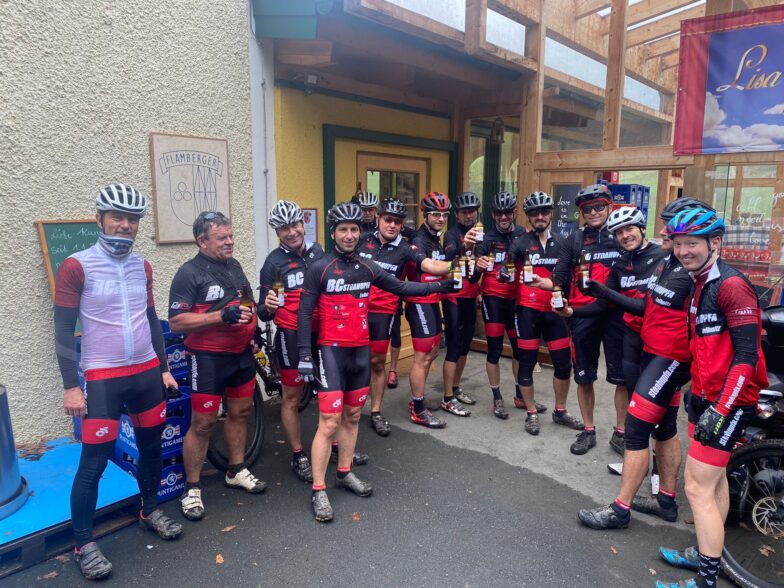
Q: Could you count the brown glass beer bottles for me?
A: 12